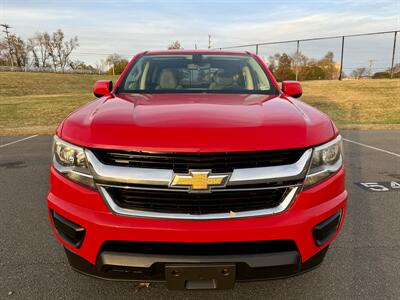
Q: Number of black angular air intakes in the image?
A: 2